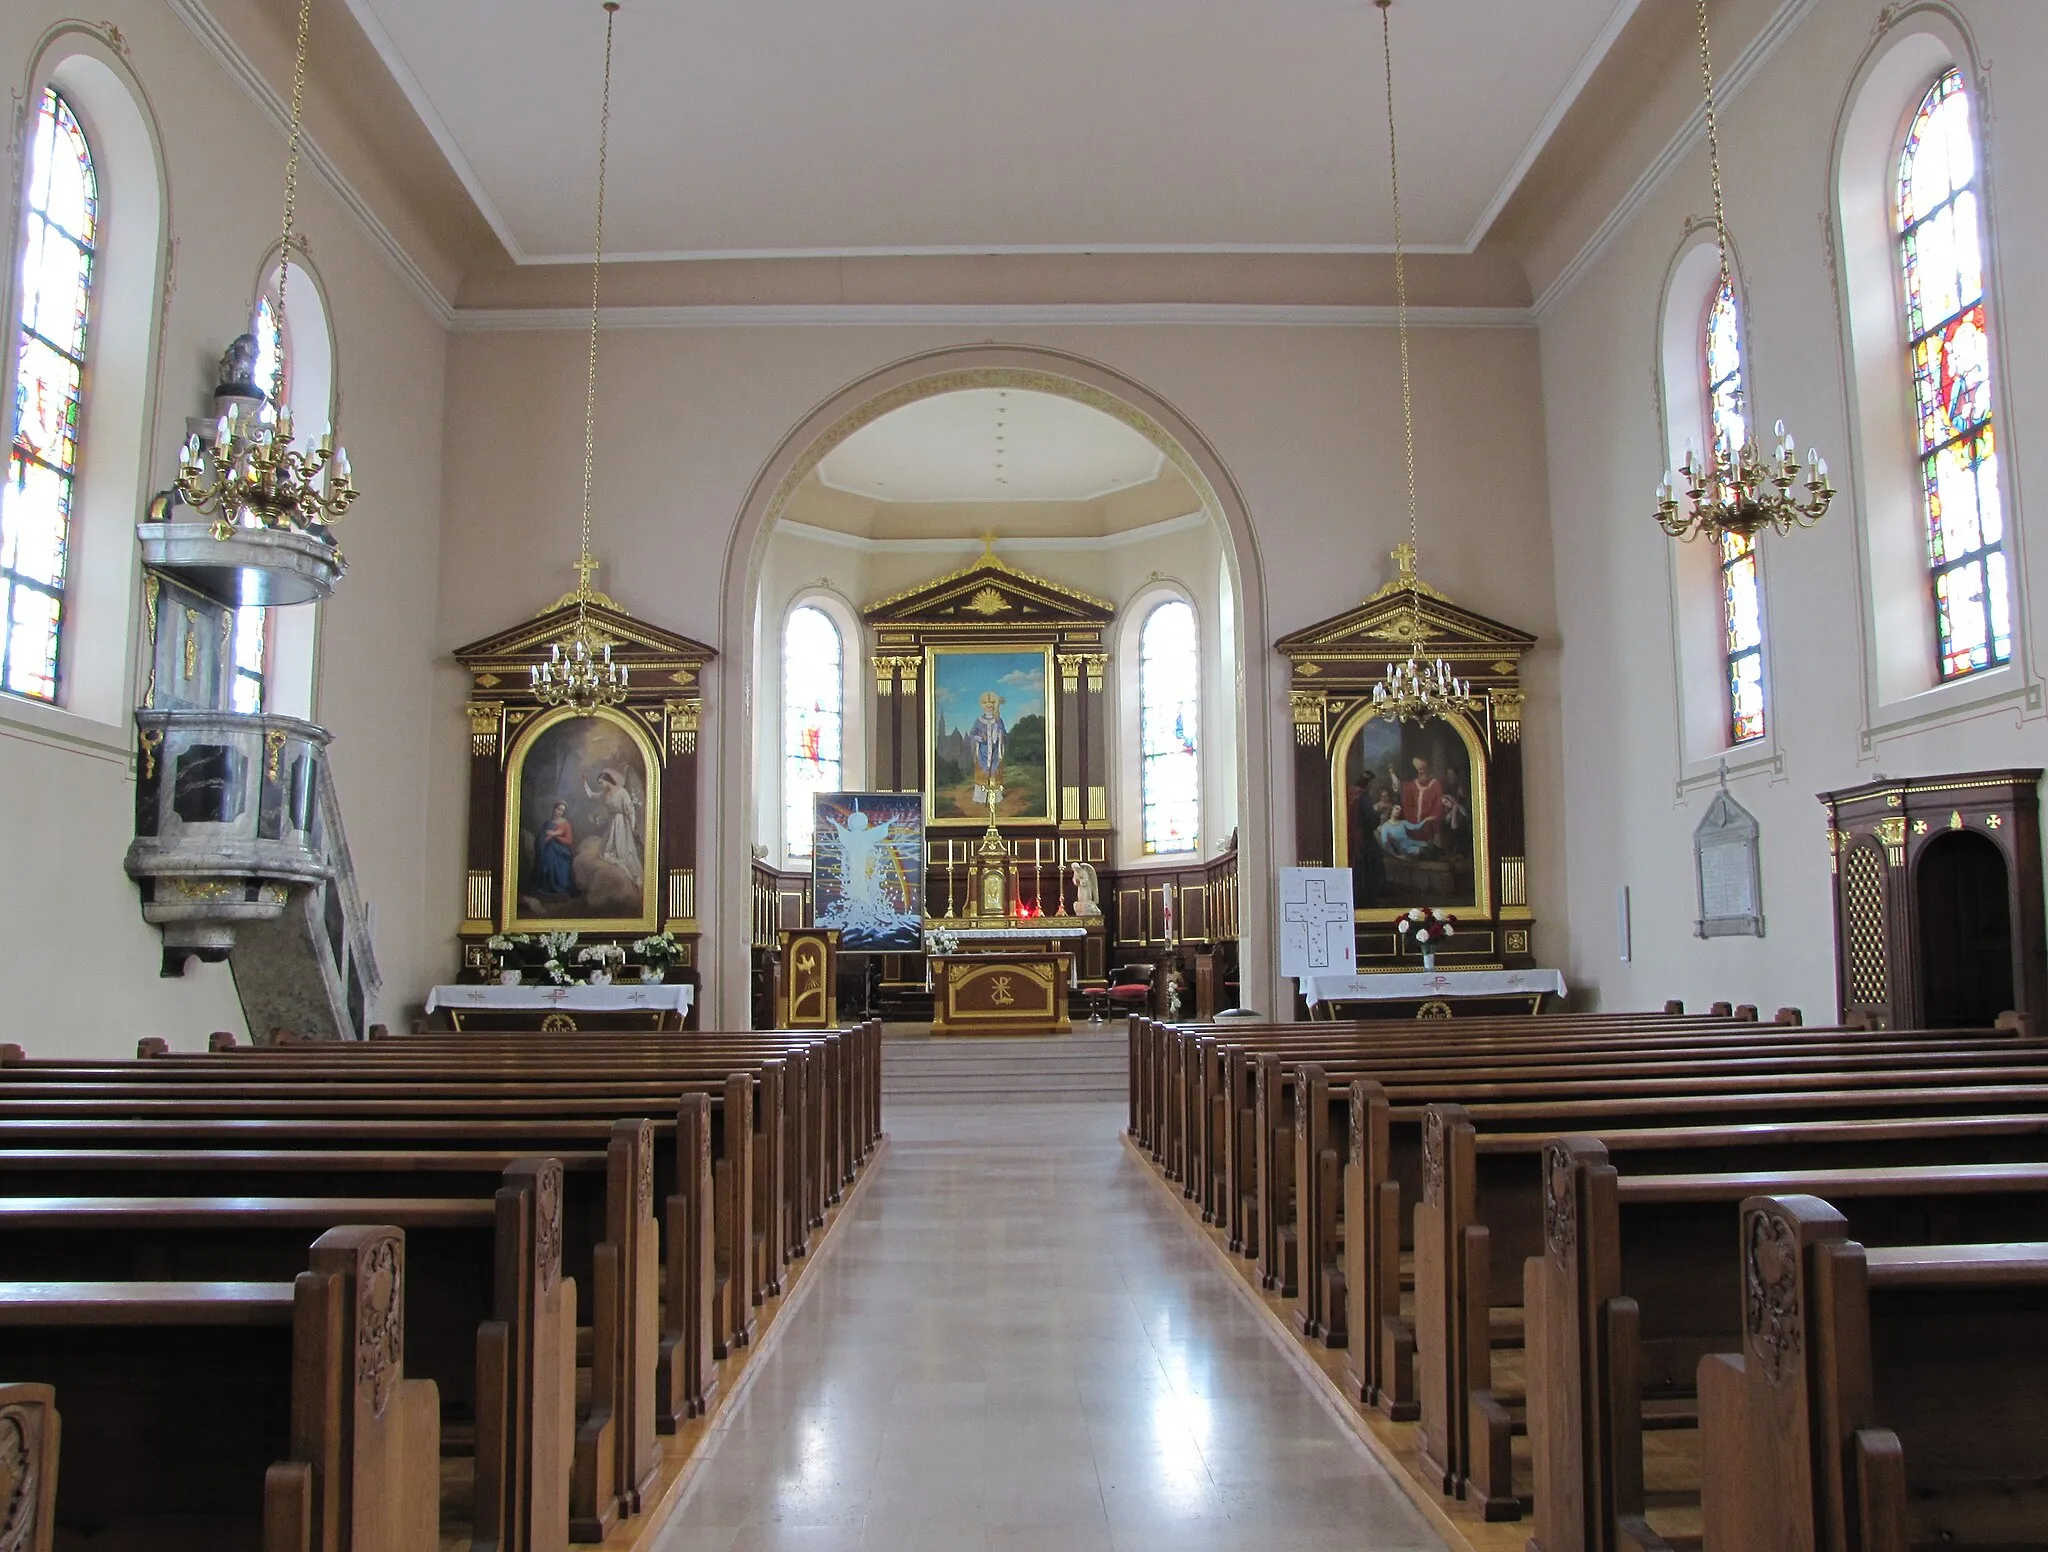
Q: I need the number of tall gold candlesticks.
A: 4